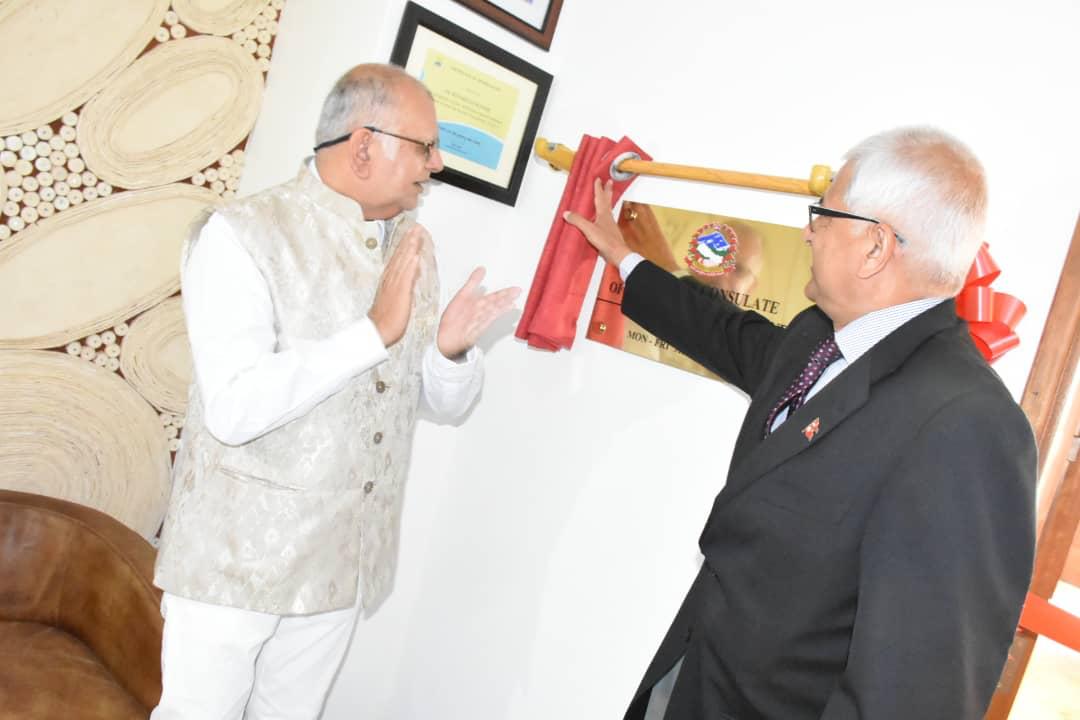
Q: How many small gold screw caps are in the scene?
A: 2